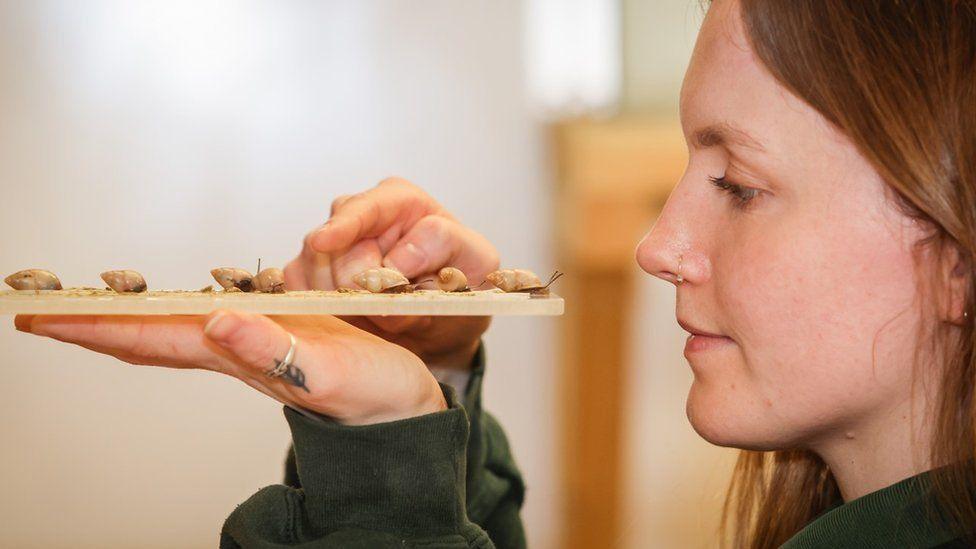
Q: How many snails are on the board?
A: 7